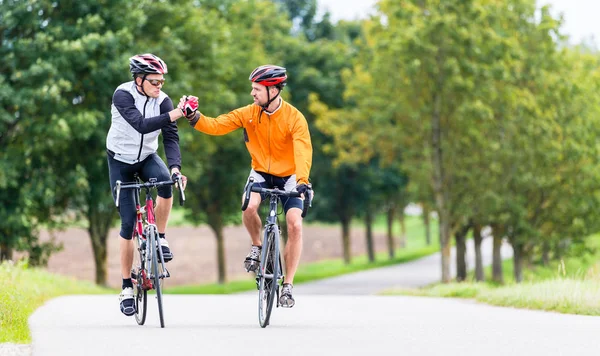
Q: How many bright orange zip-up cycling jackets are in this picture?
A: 1